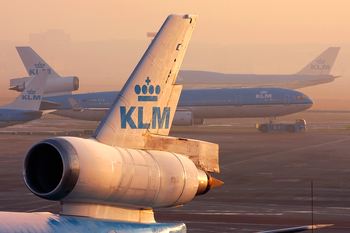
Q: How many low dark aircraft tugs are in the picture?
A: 1